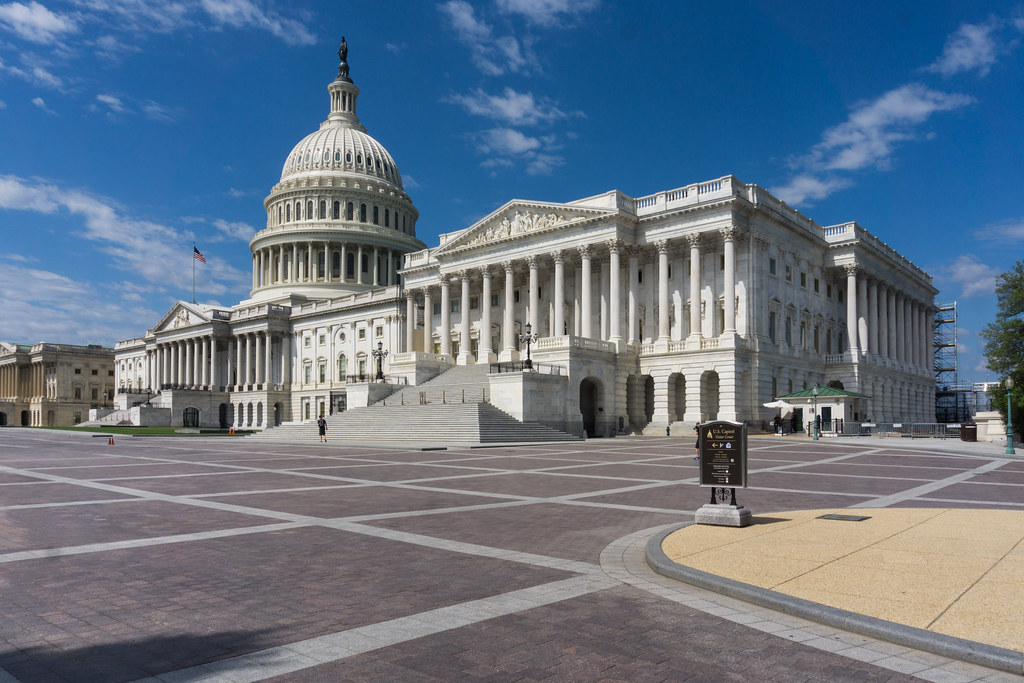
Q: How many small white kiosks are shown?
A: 1